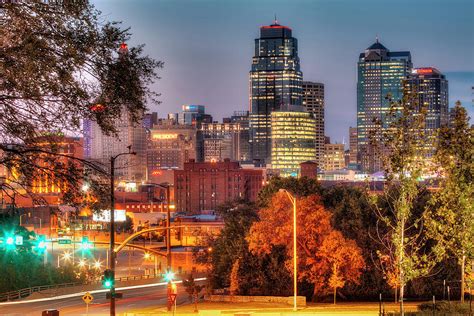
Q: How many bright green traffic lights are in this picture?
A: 5